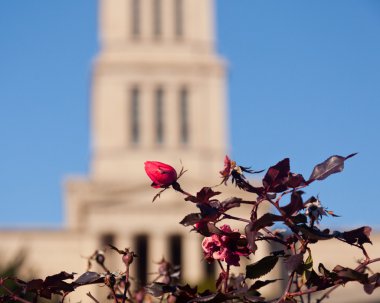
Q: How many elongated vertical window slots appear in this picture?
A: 6